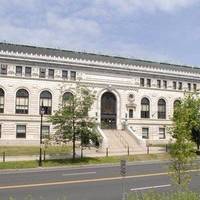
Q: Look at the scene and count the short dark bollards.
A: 7